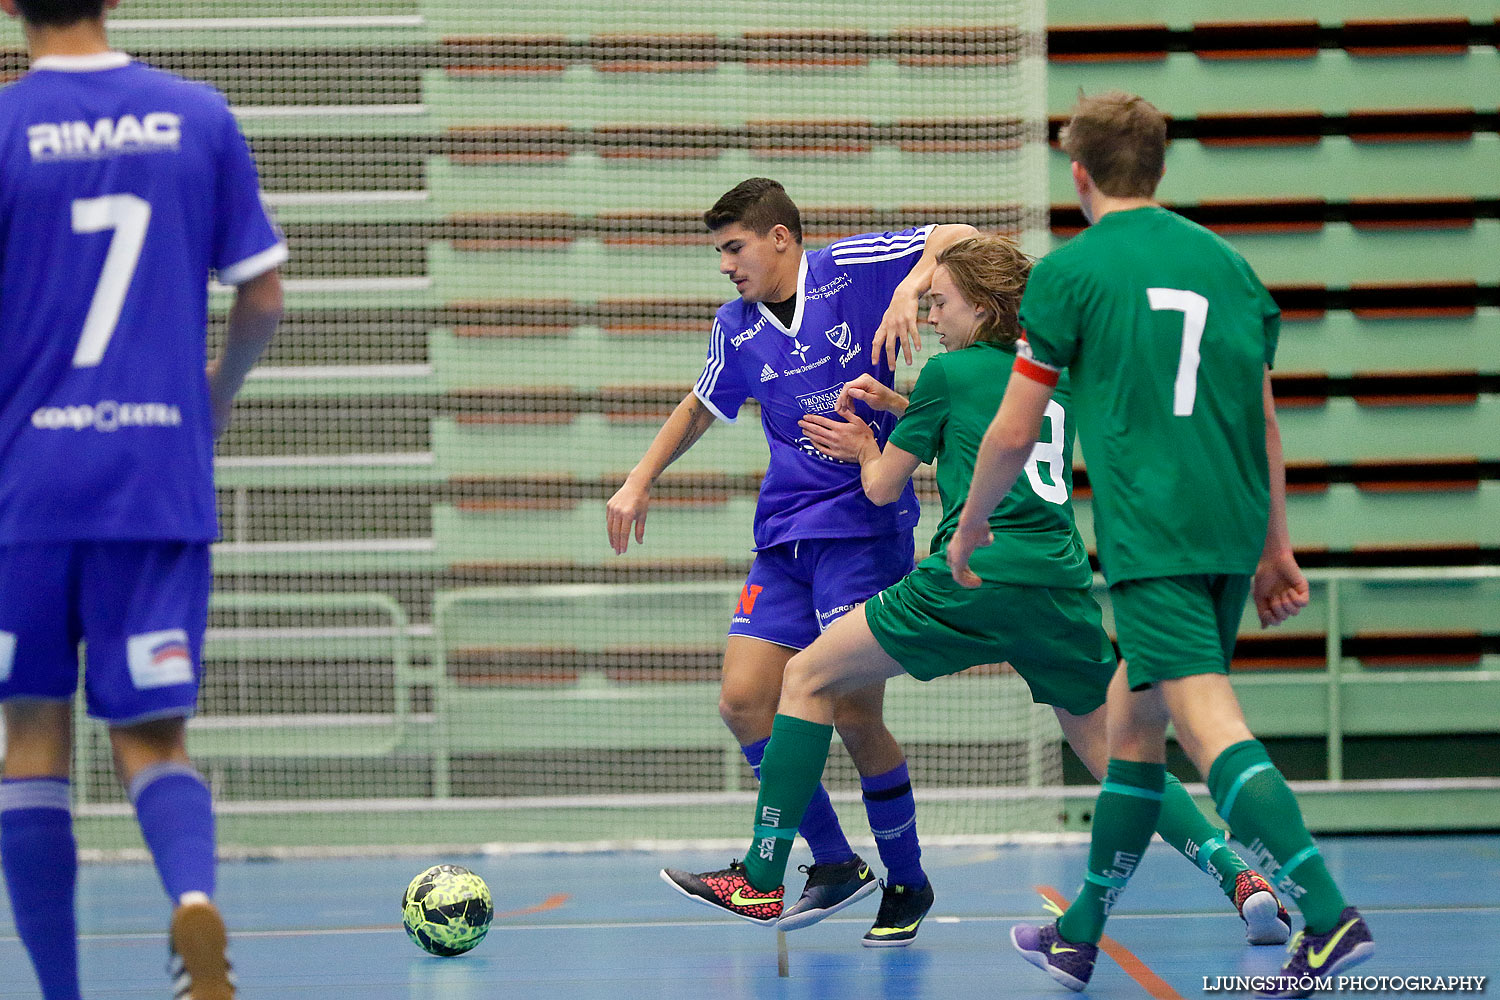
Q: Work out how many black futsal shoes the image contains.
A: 2